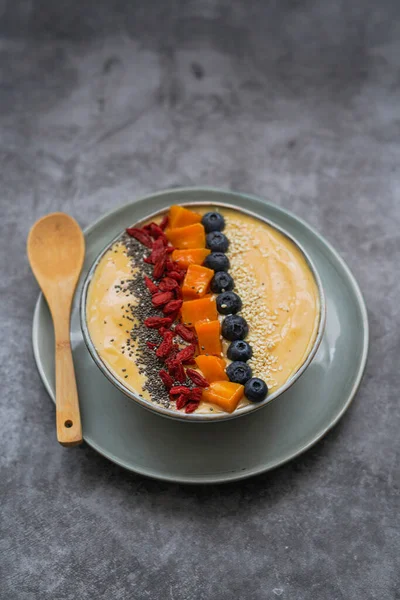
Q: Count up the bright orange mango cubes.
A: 8